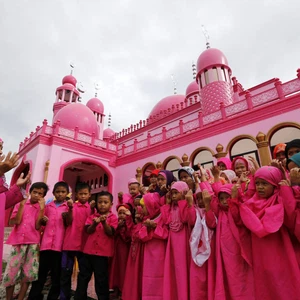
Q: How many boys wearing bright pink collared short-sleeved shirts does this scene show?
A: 4